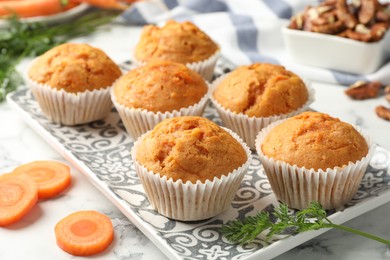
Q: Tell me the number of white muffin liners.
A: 6